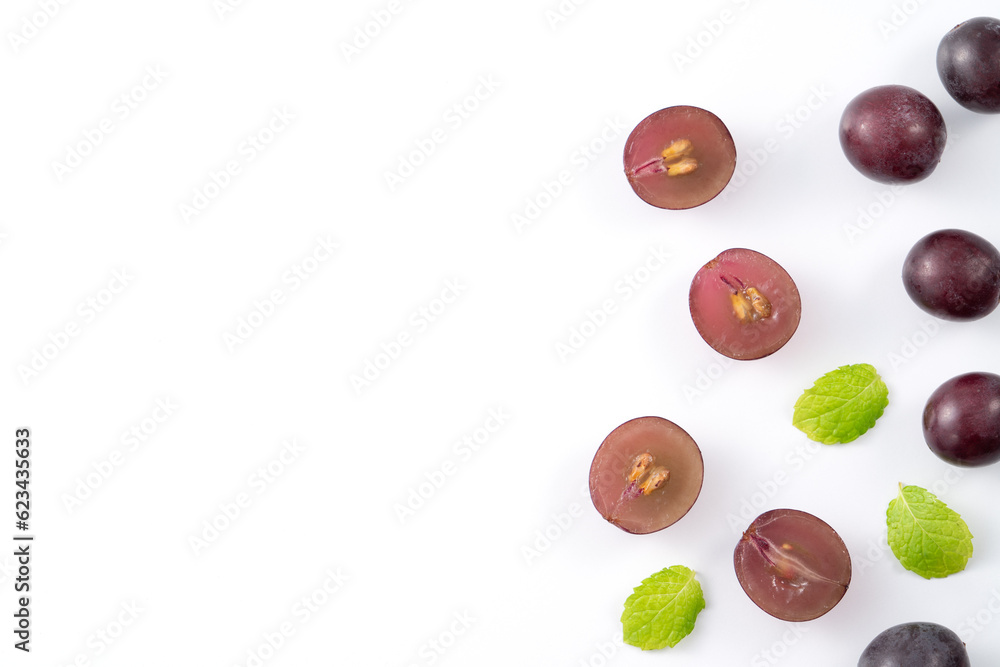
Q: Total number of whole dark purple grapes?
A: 5